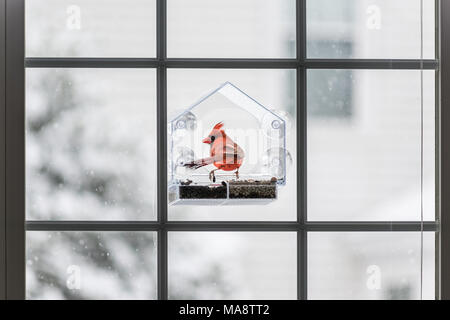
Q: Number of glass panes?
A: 9